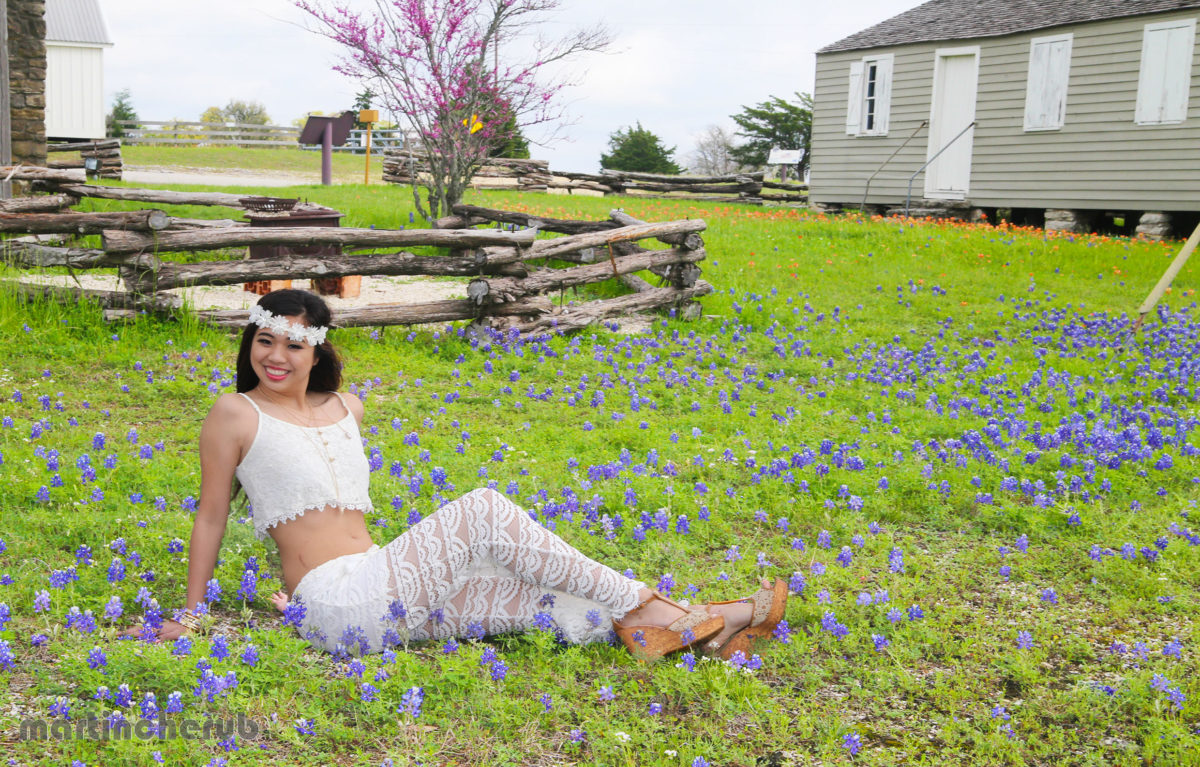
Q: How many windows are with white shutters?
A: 3